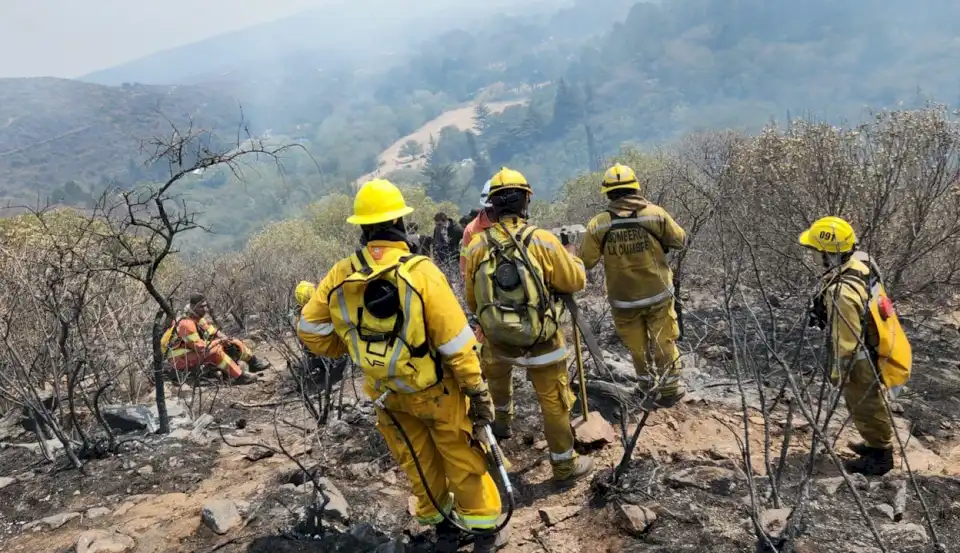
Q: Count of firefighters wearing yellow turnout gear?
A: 4